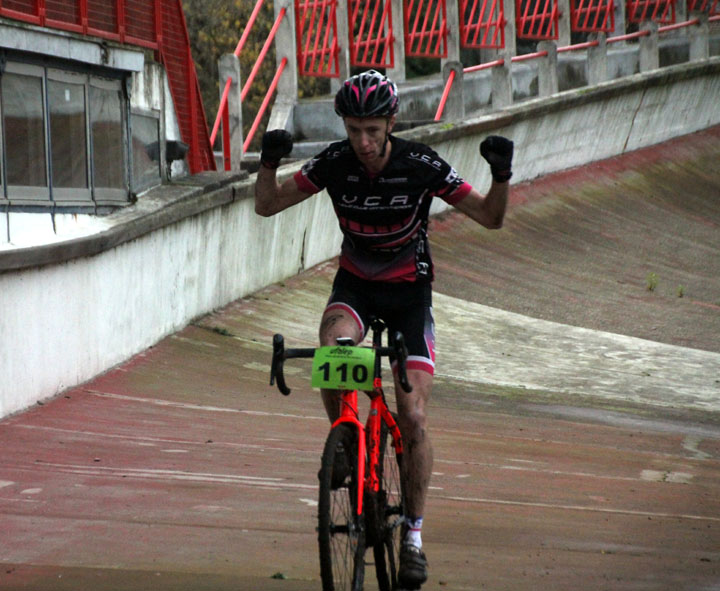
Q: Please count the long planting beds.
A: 0